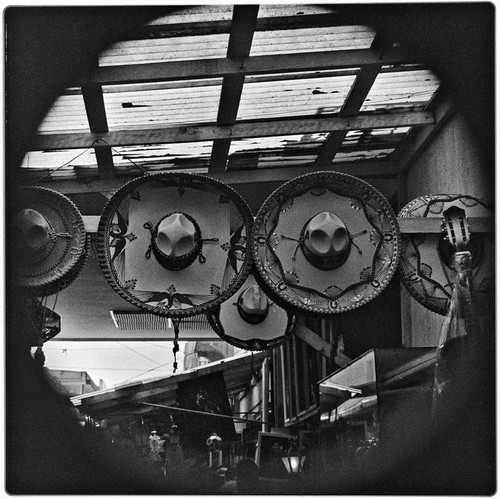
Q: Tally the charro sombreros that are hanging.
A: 5